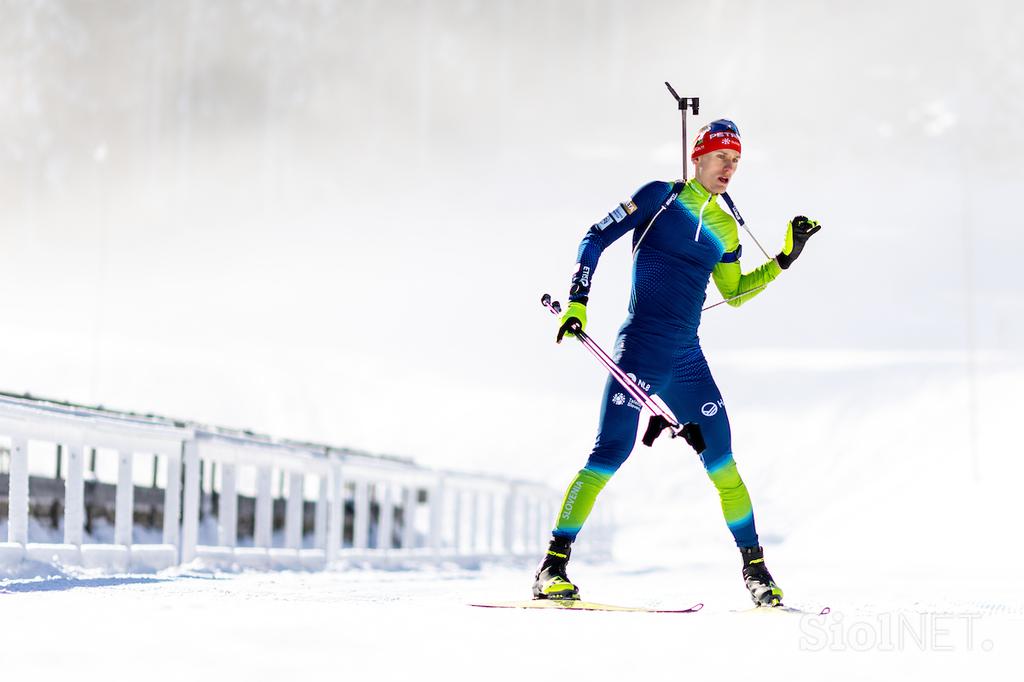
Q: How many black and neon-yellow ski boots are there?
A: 2